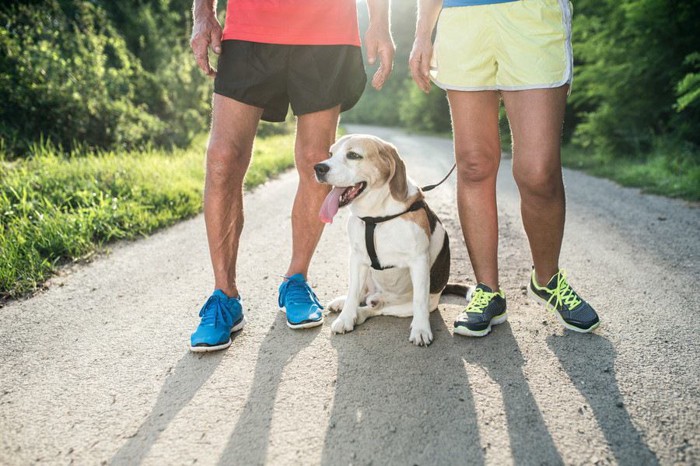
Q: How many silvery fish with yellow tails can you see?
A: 0